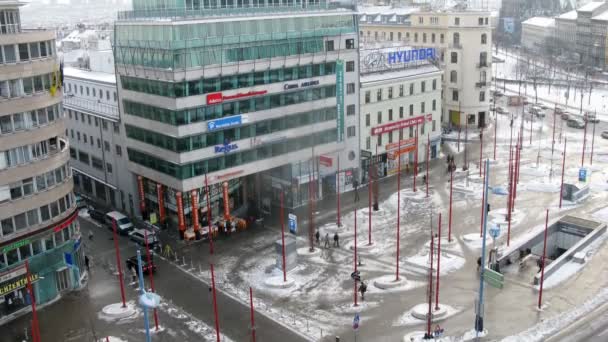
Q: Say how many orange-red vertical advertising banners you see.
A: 5